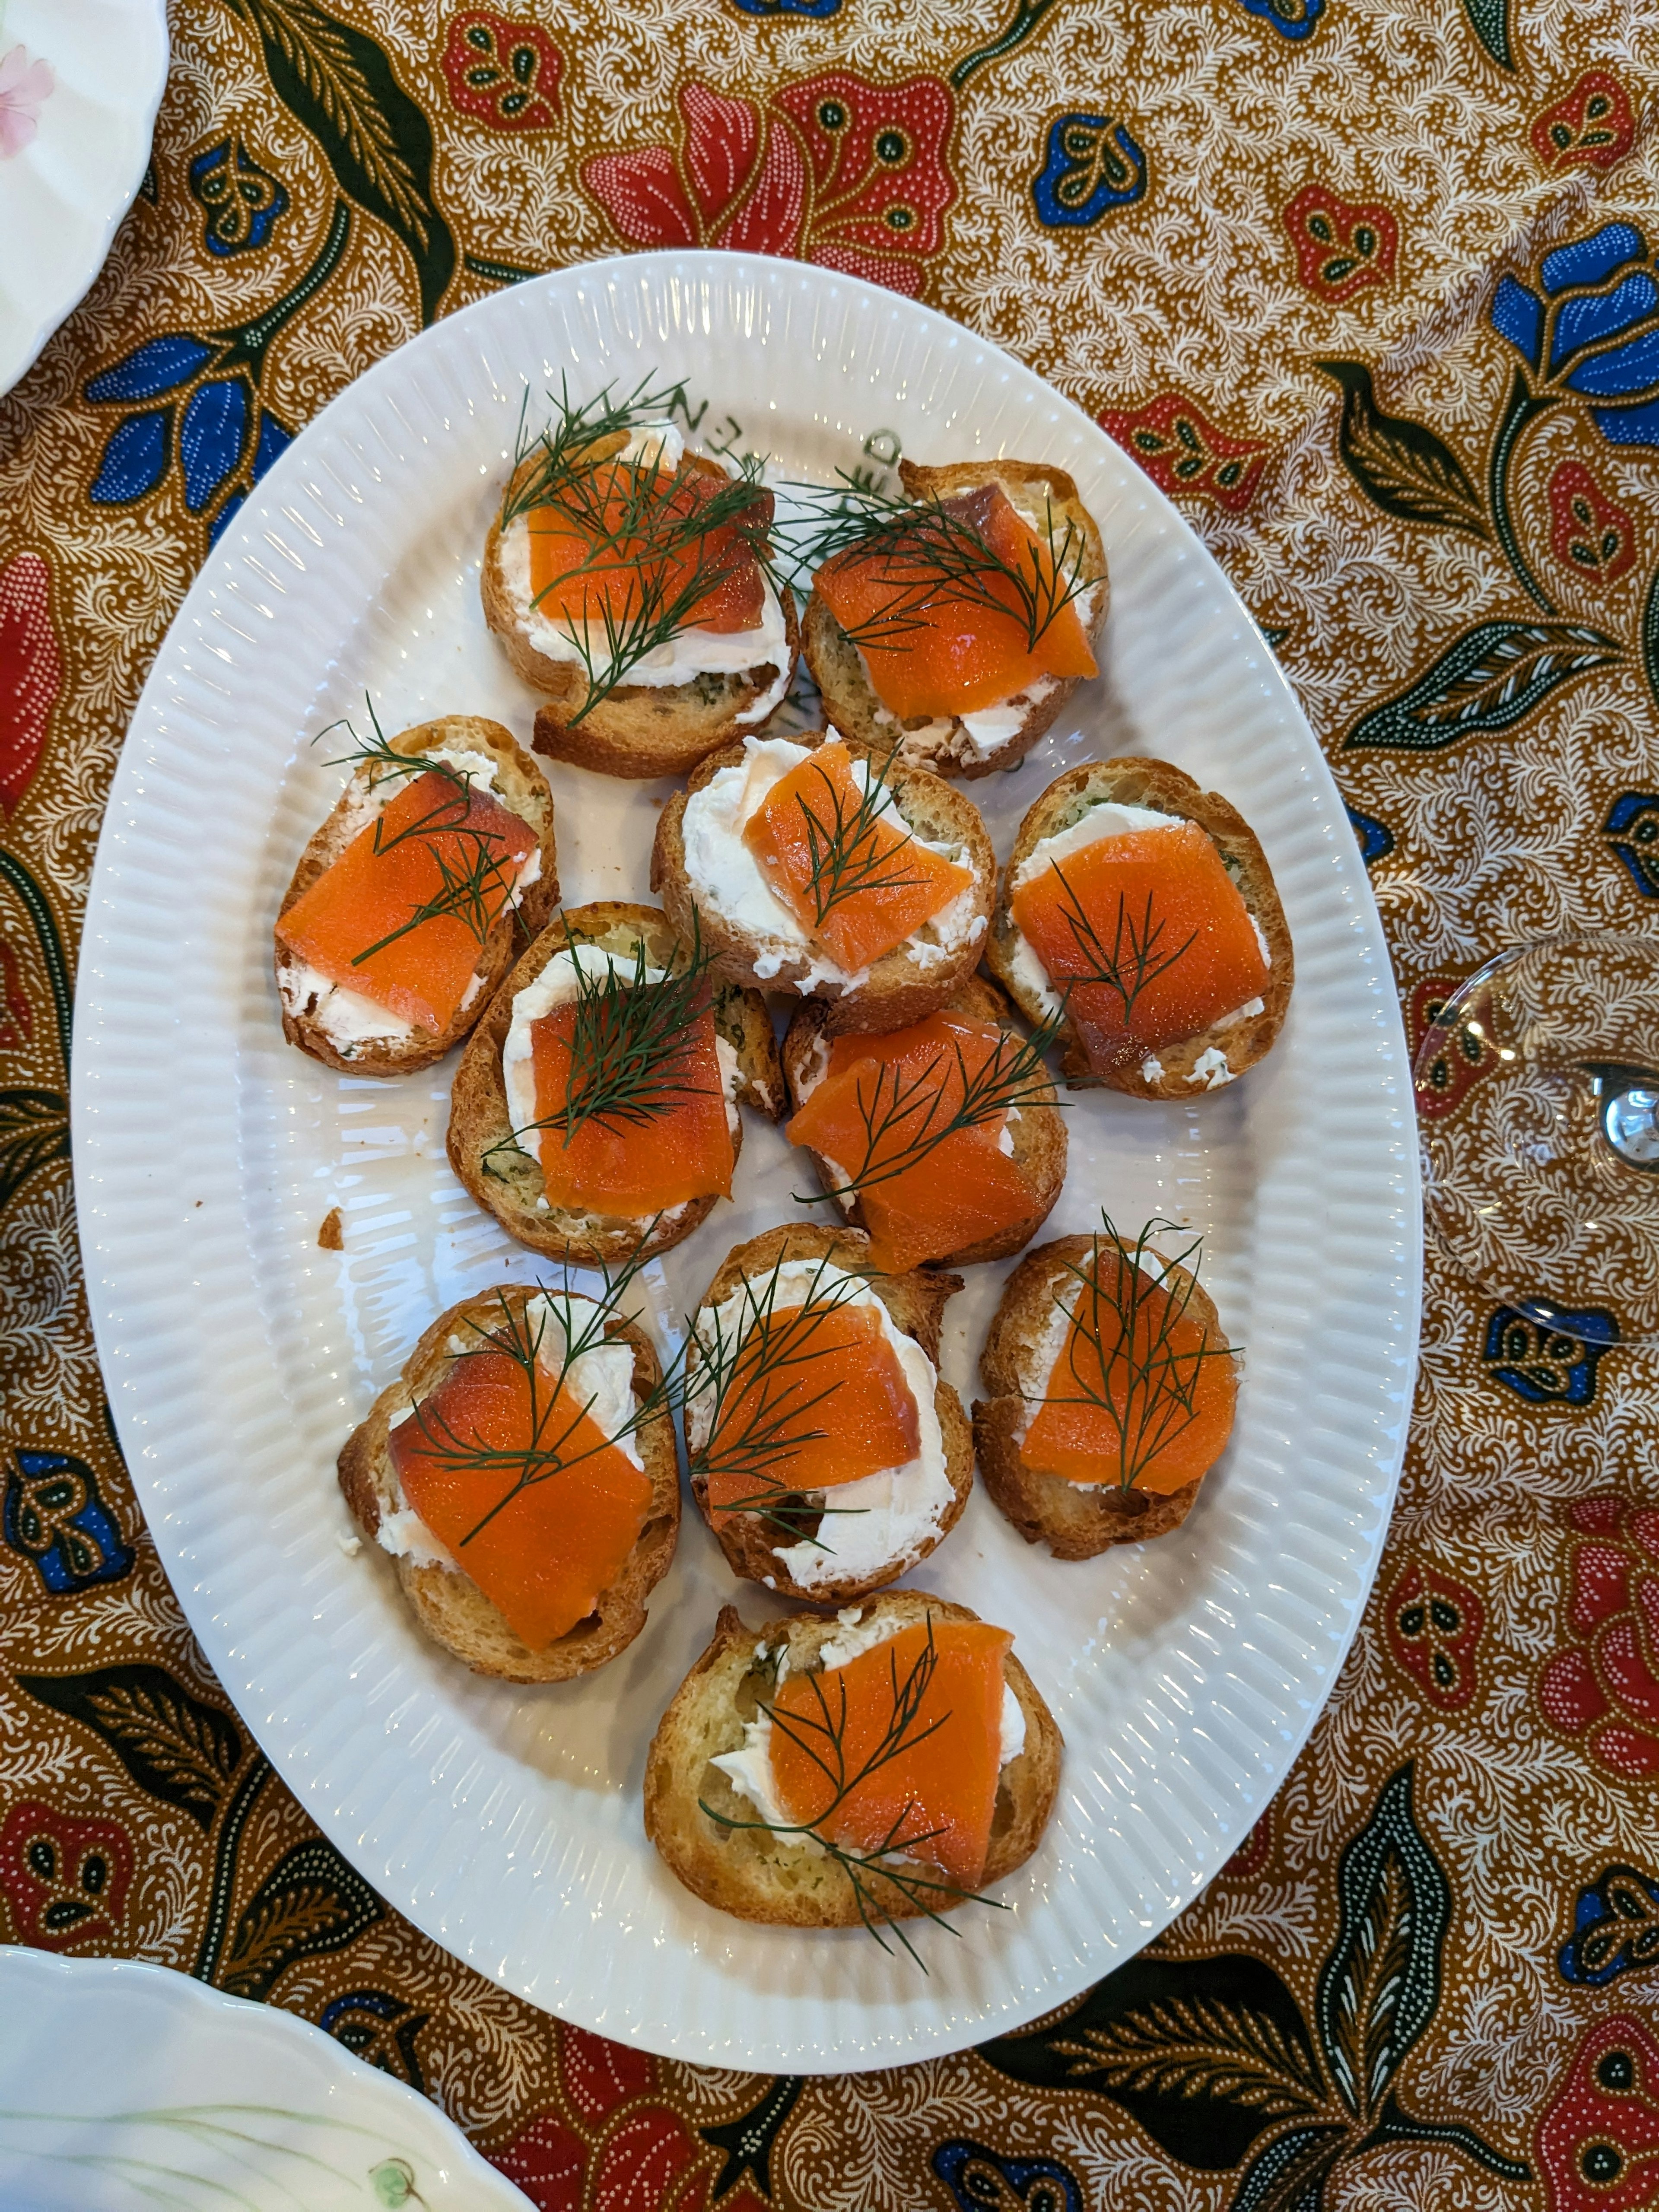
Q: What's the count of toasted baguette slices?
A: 11